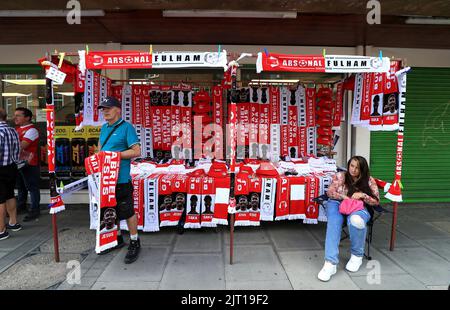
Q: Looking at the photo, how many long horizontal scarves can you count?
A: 2